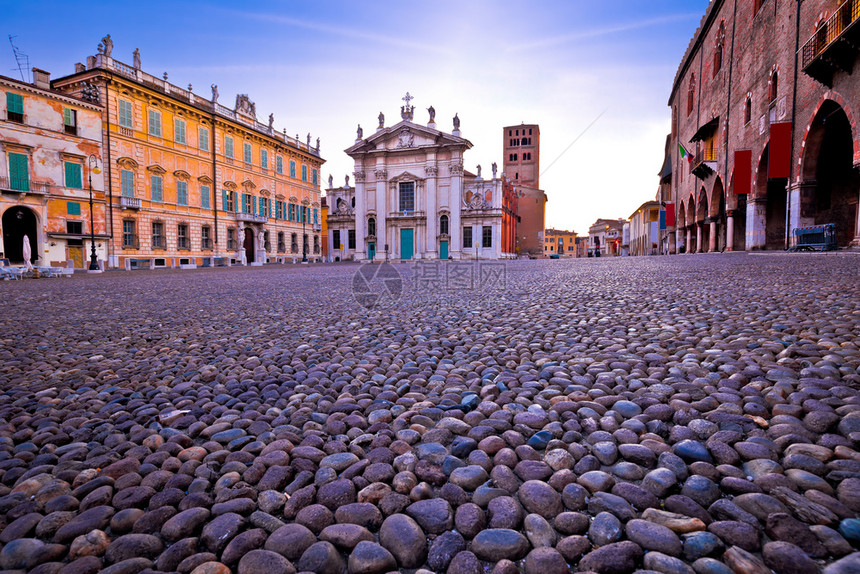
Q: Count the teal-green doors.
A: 3